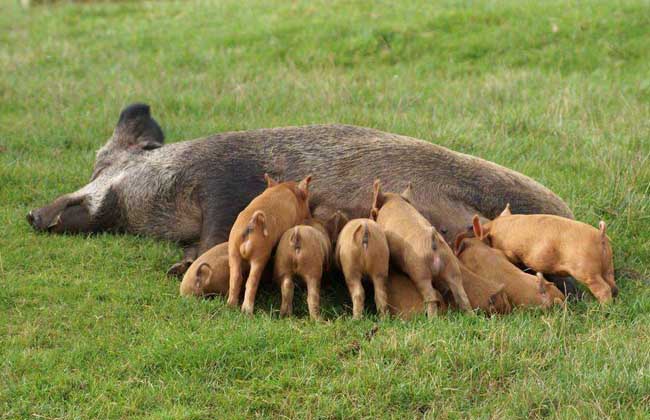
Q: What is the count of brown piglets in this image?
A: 9